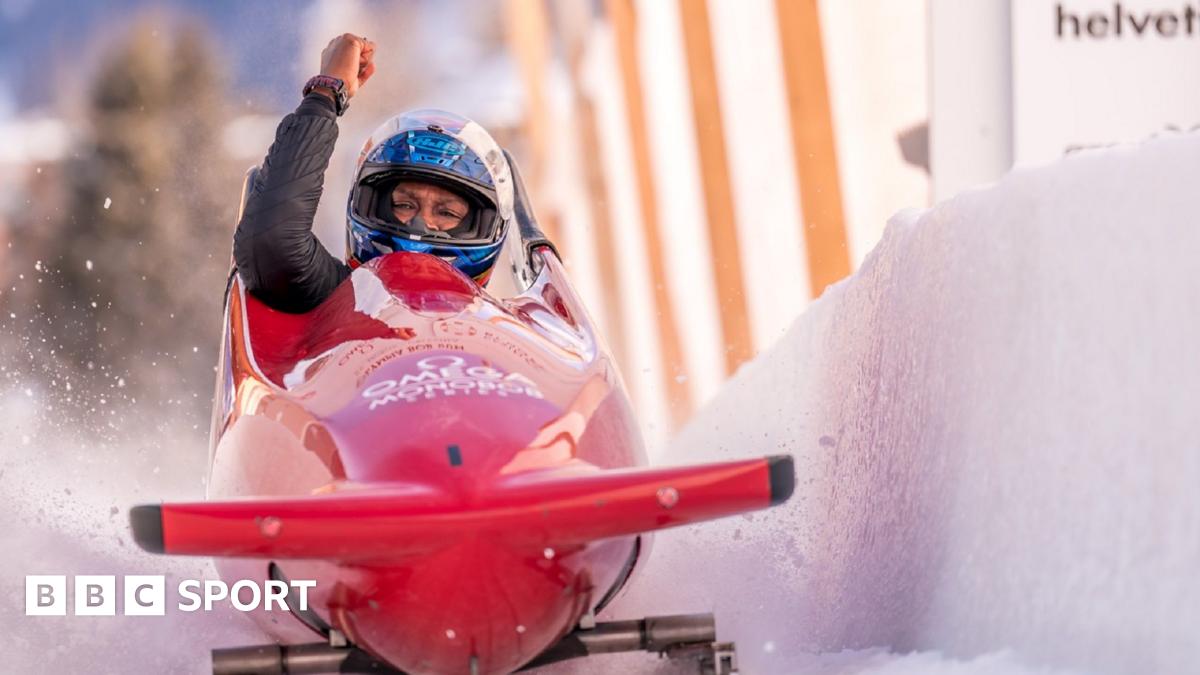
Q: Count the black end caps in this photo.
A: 2